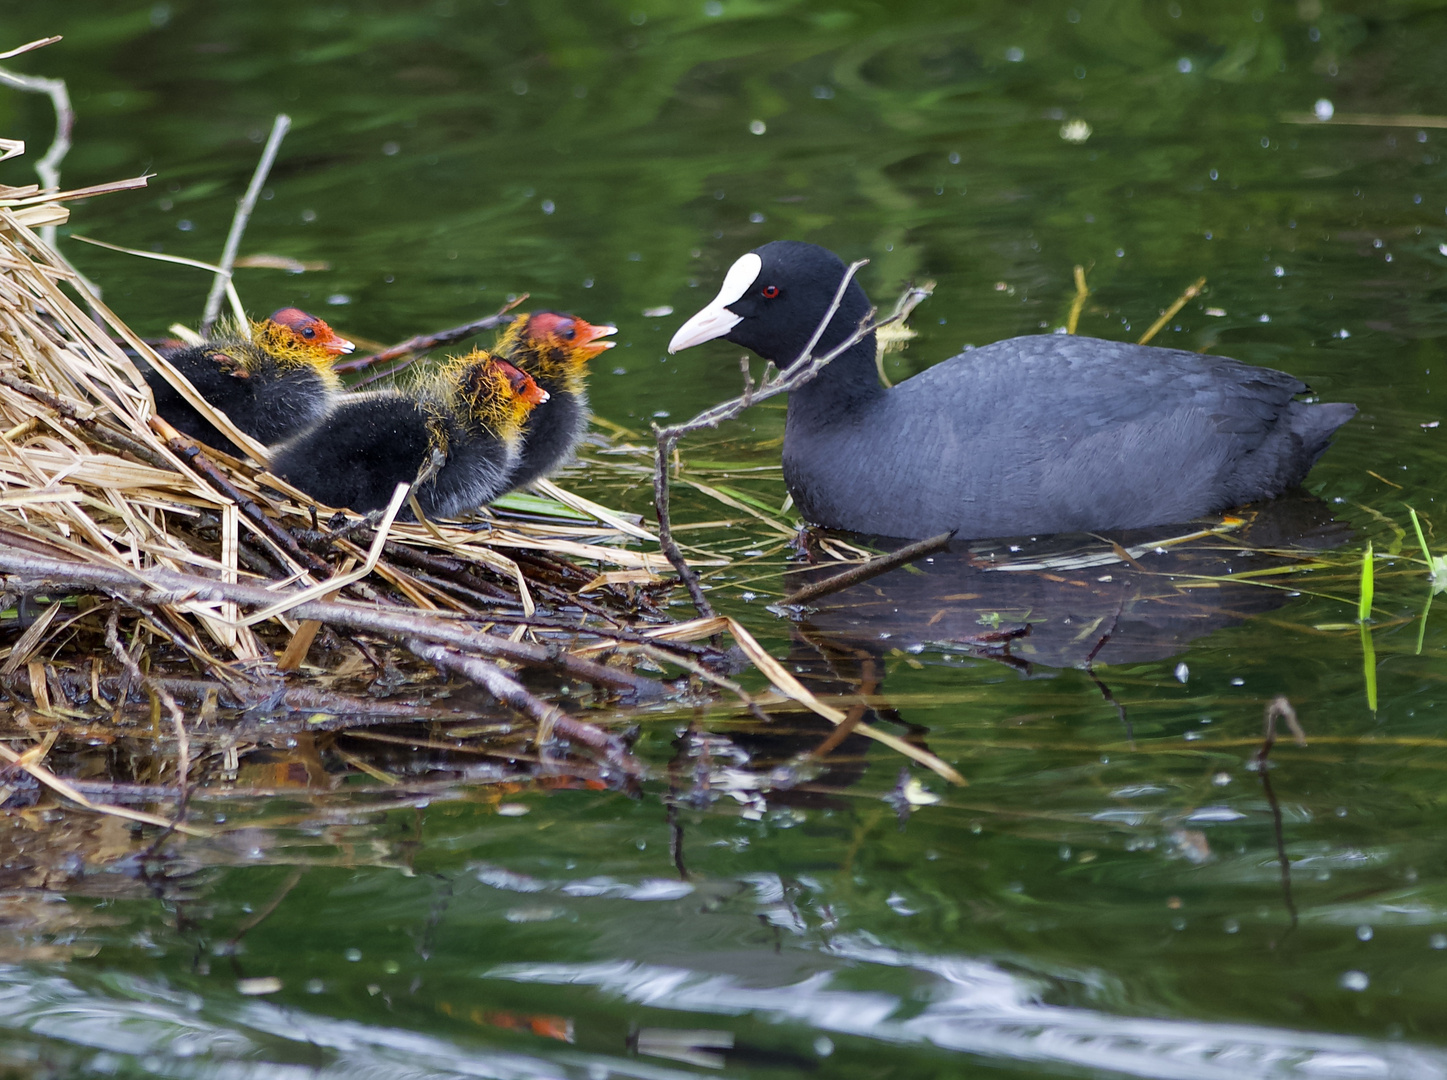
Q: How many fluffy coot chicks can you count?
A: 3